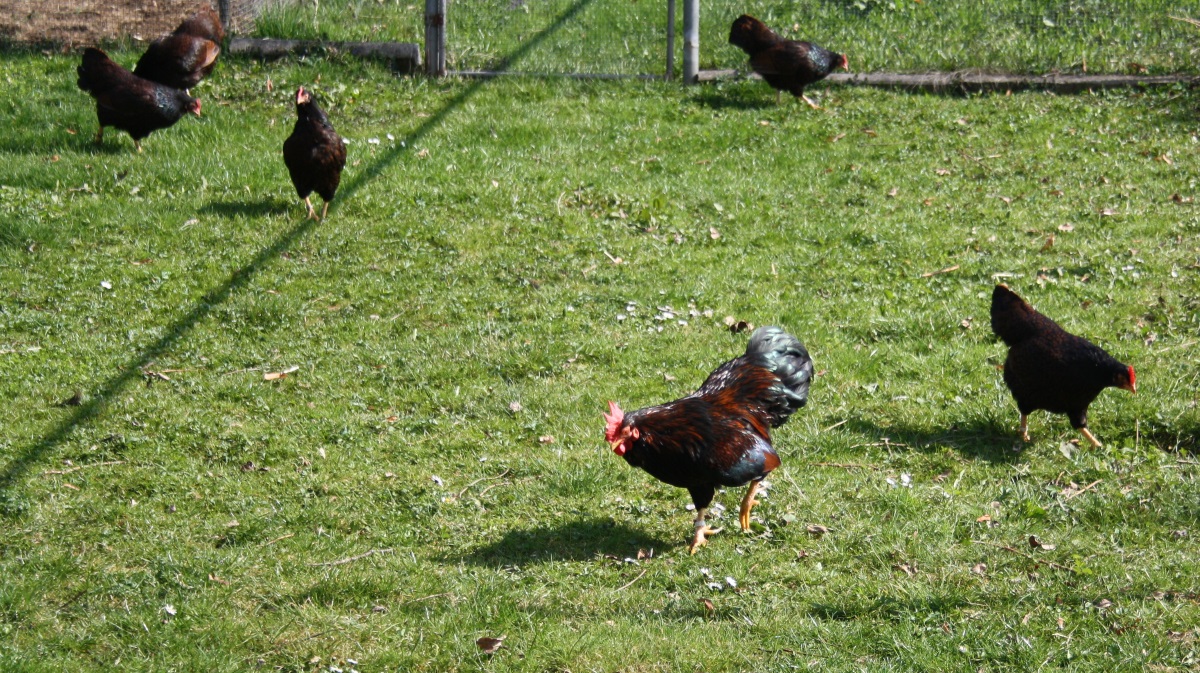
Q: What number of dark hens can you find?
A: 5